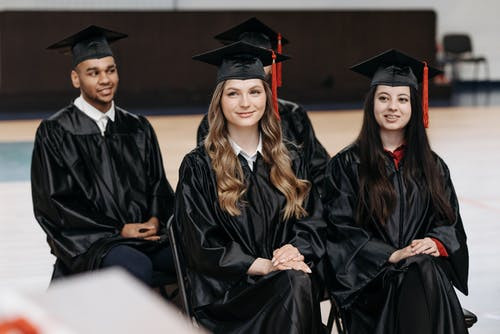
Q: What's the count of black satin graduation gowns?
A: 4